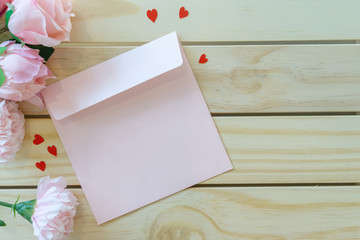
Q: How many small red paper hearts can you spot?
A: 6